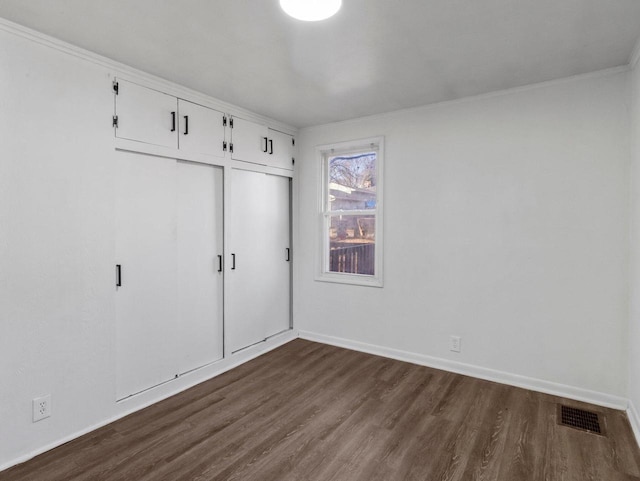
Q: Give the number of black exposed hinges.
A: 8